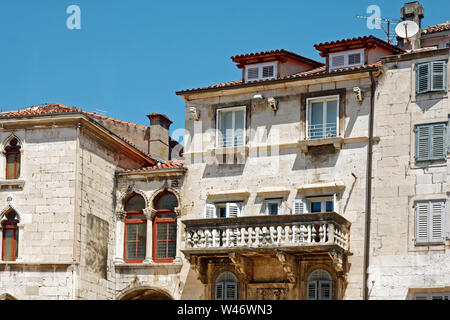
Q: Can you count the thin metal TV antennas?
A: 1